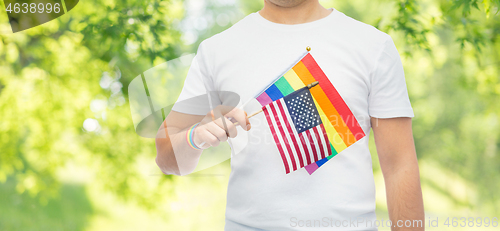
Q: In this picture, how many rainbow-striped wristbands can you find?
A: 1